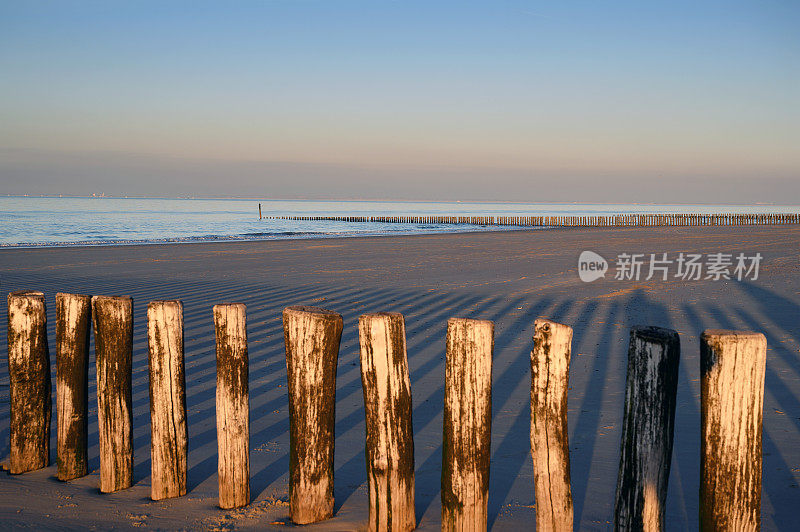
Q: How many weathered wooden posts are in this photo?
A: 11